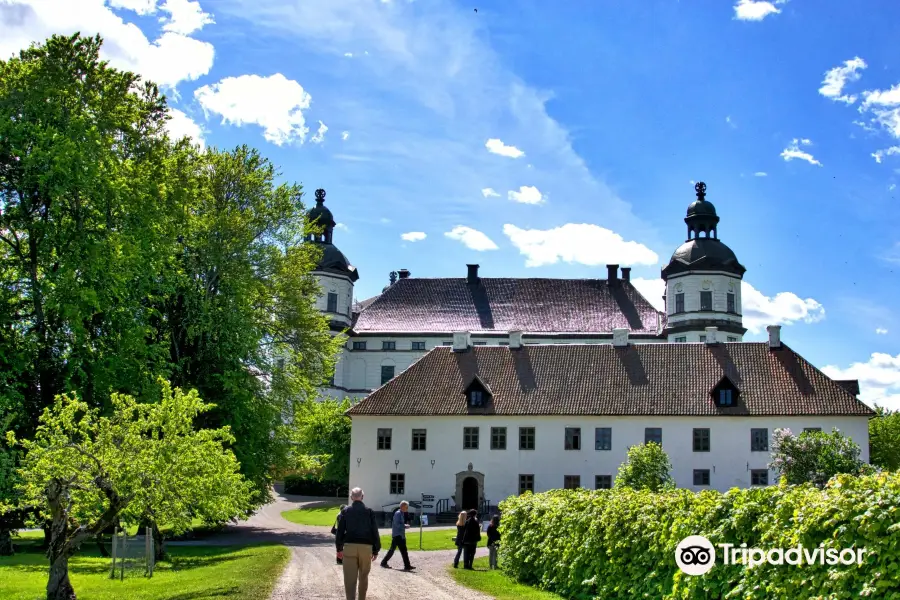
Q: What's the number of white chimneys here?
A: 5